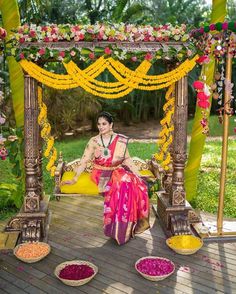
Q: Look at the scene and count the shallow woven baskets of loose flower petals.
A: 4